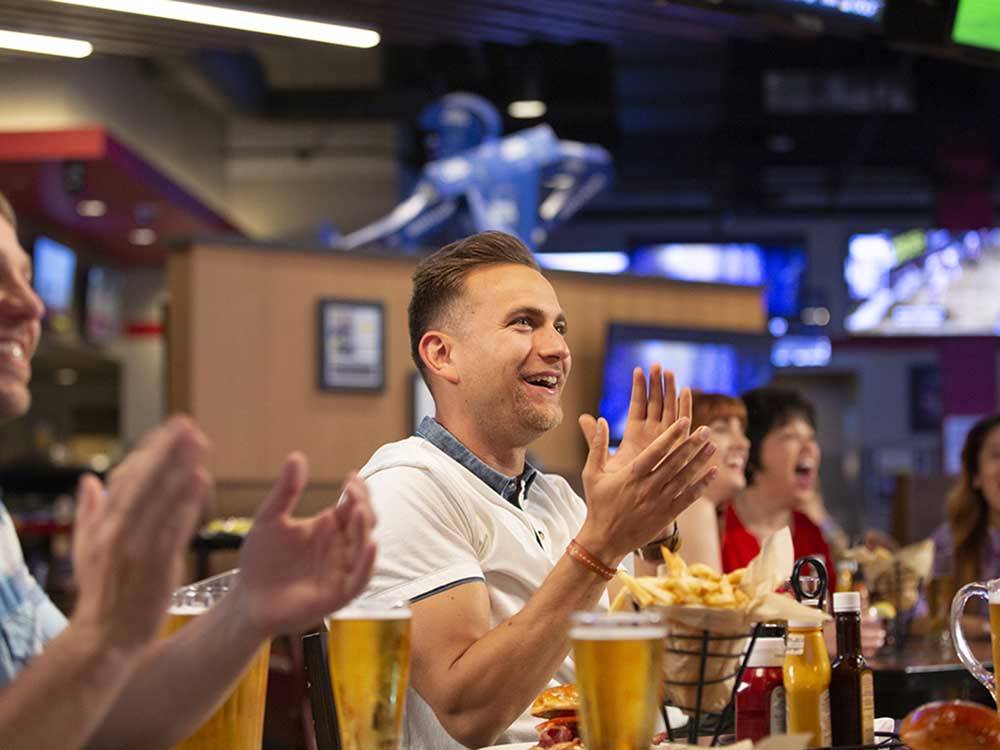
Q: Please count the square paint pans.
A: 0